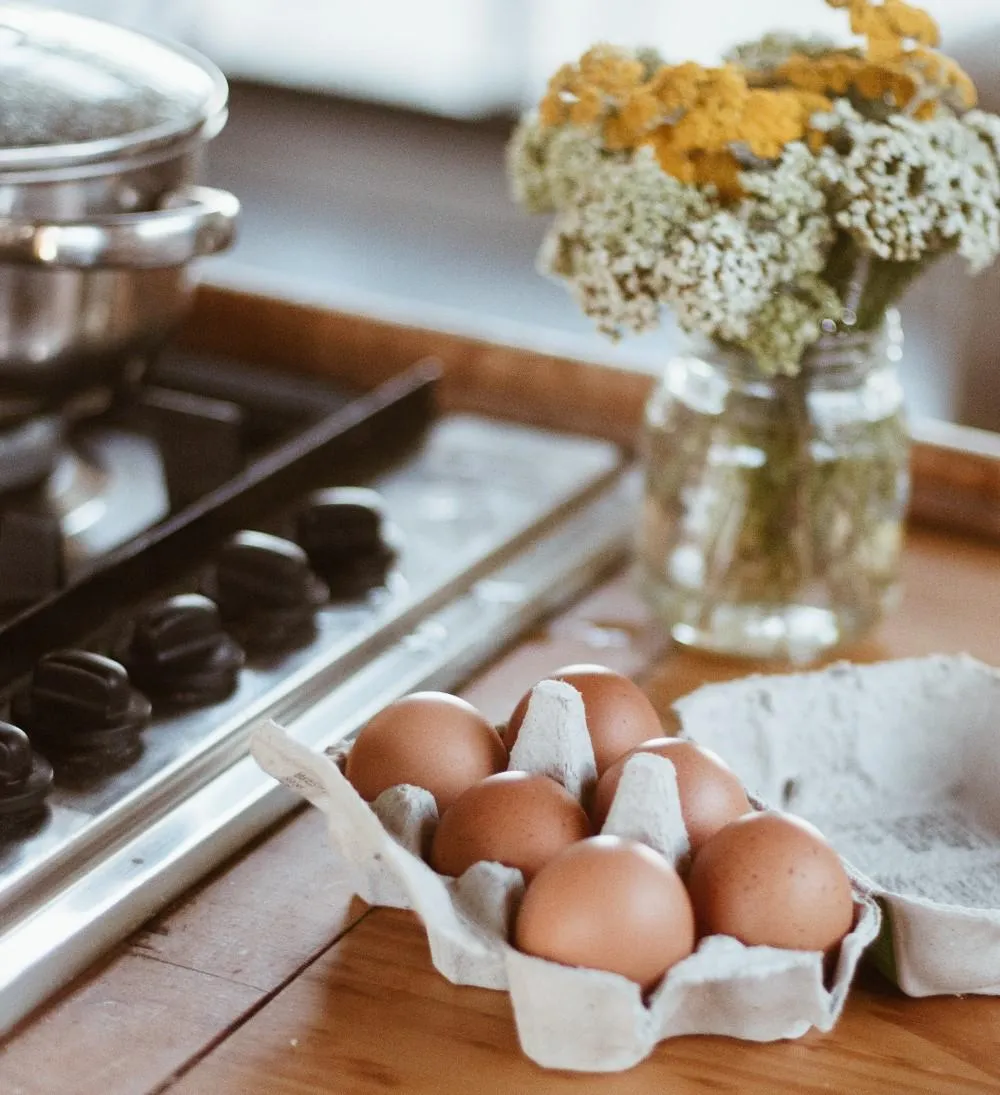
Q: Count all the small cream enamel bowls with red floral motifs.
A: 0